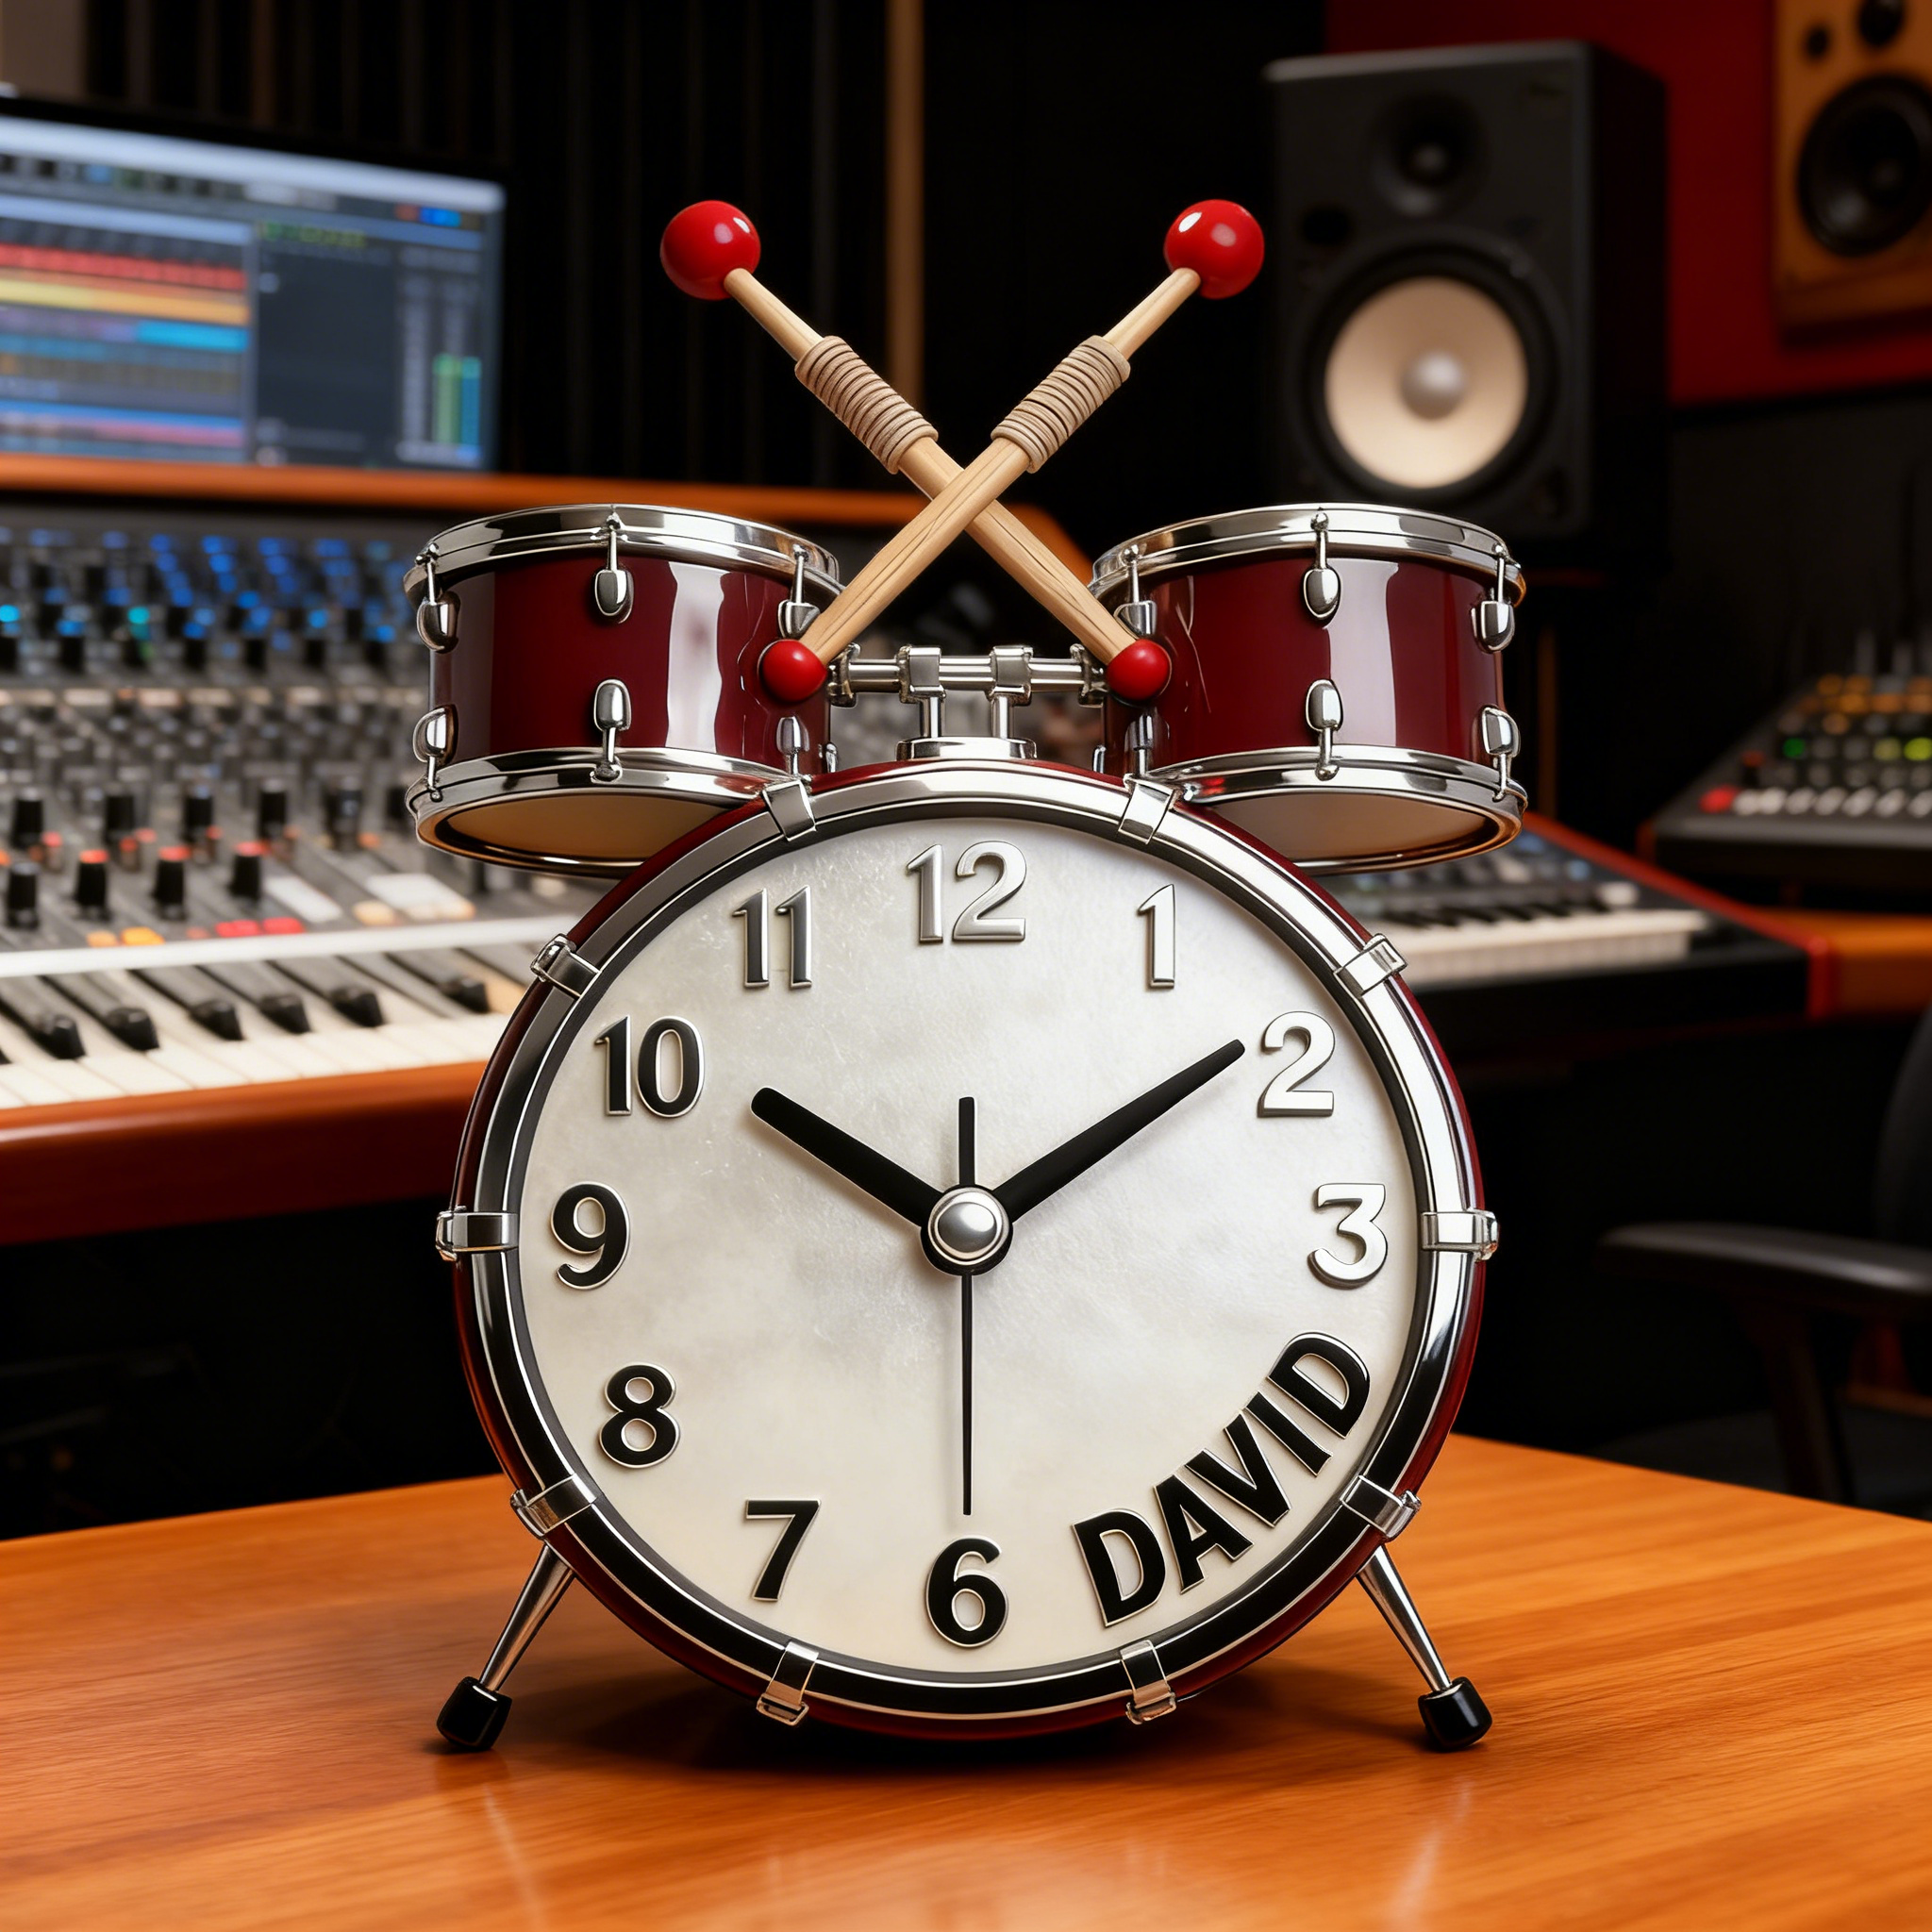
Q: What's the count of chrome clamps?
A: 10